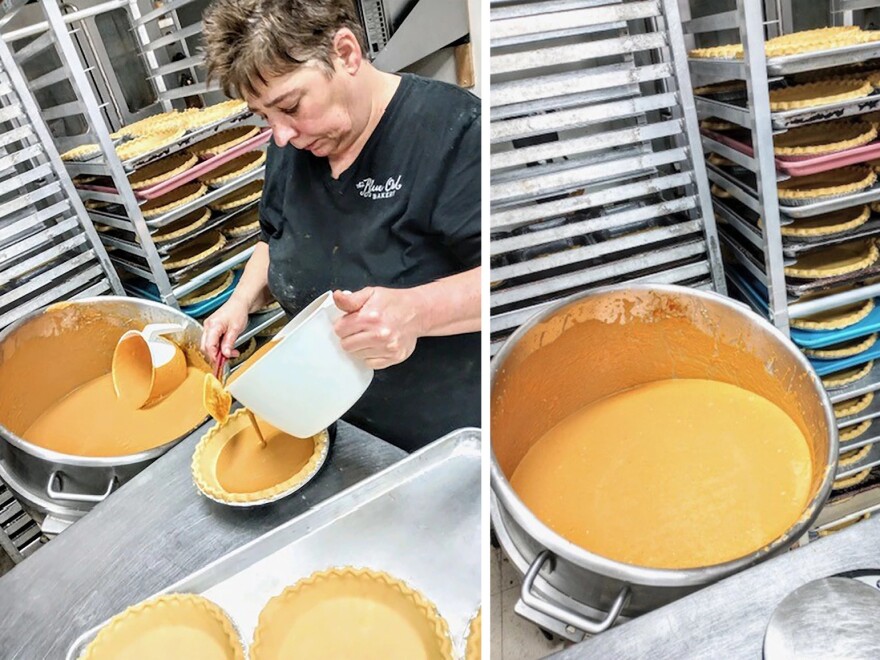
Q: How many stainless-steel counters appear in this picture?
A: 2